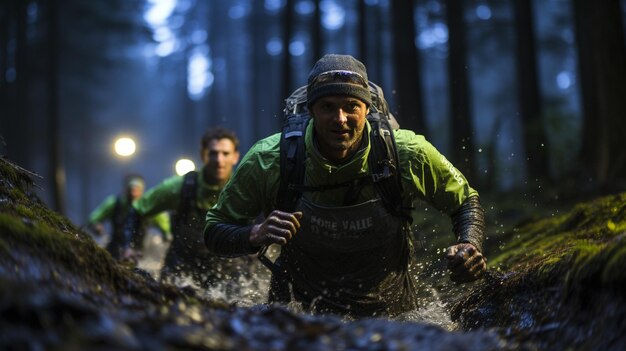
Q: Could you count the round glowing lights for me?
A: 2